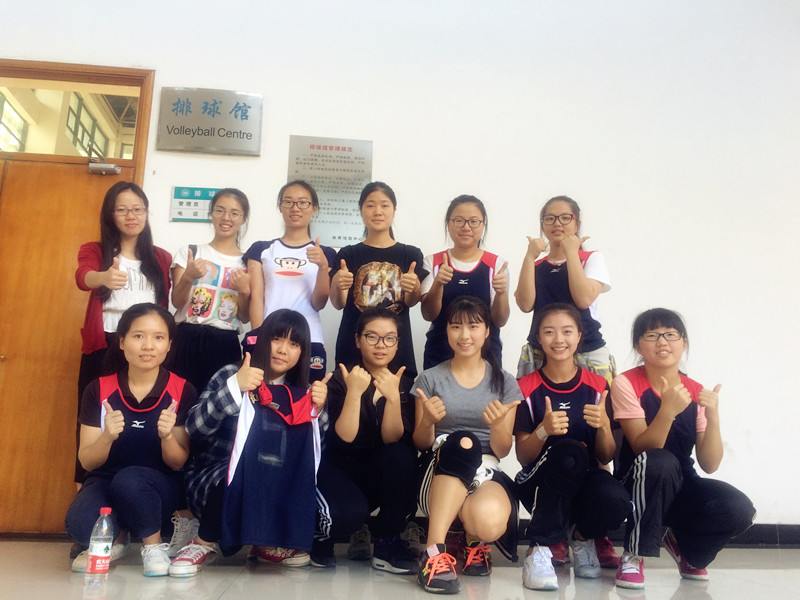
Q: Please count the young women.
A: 12